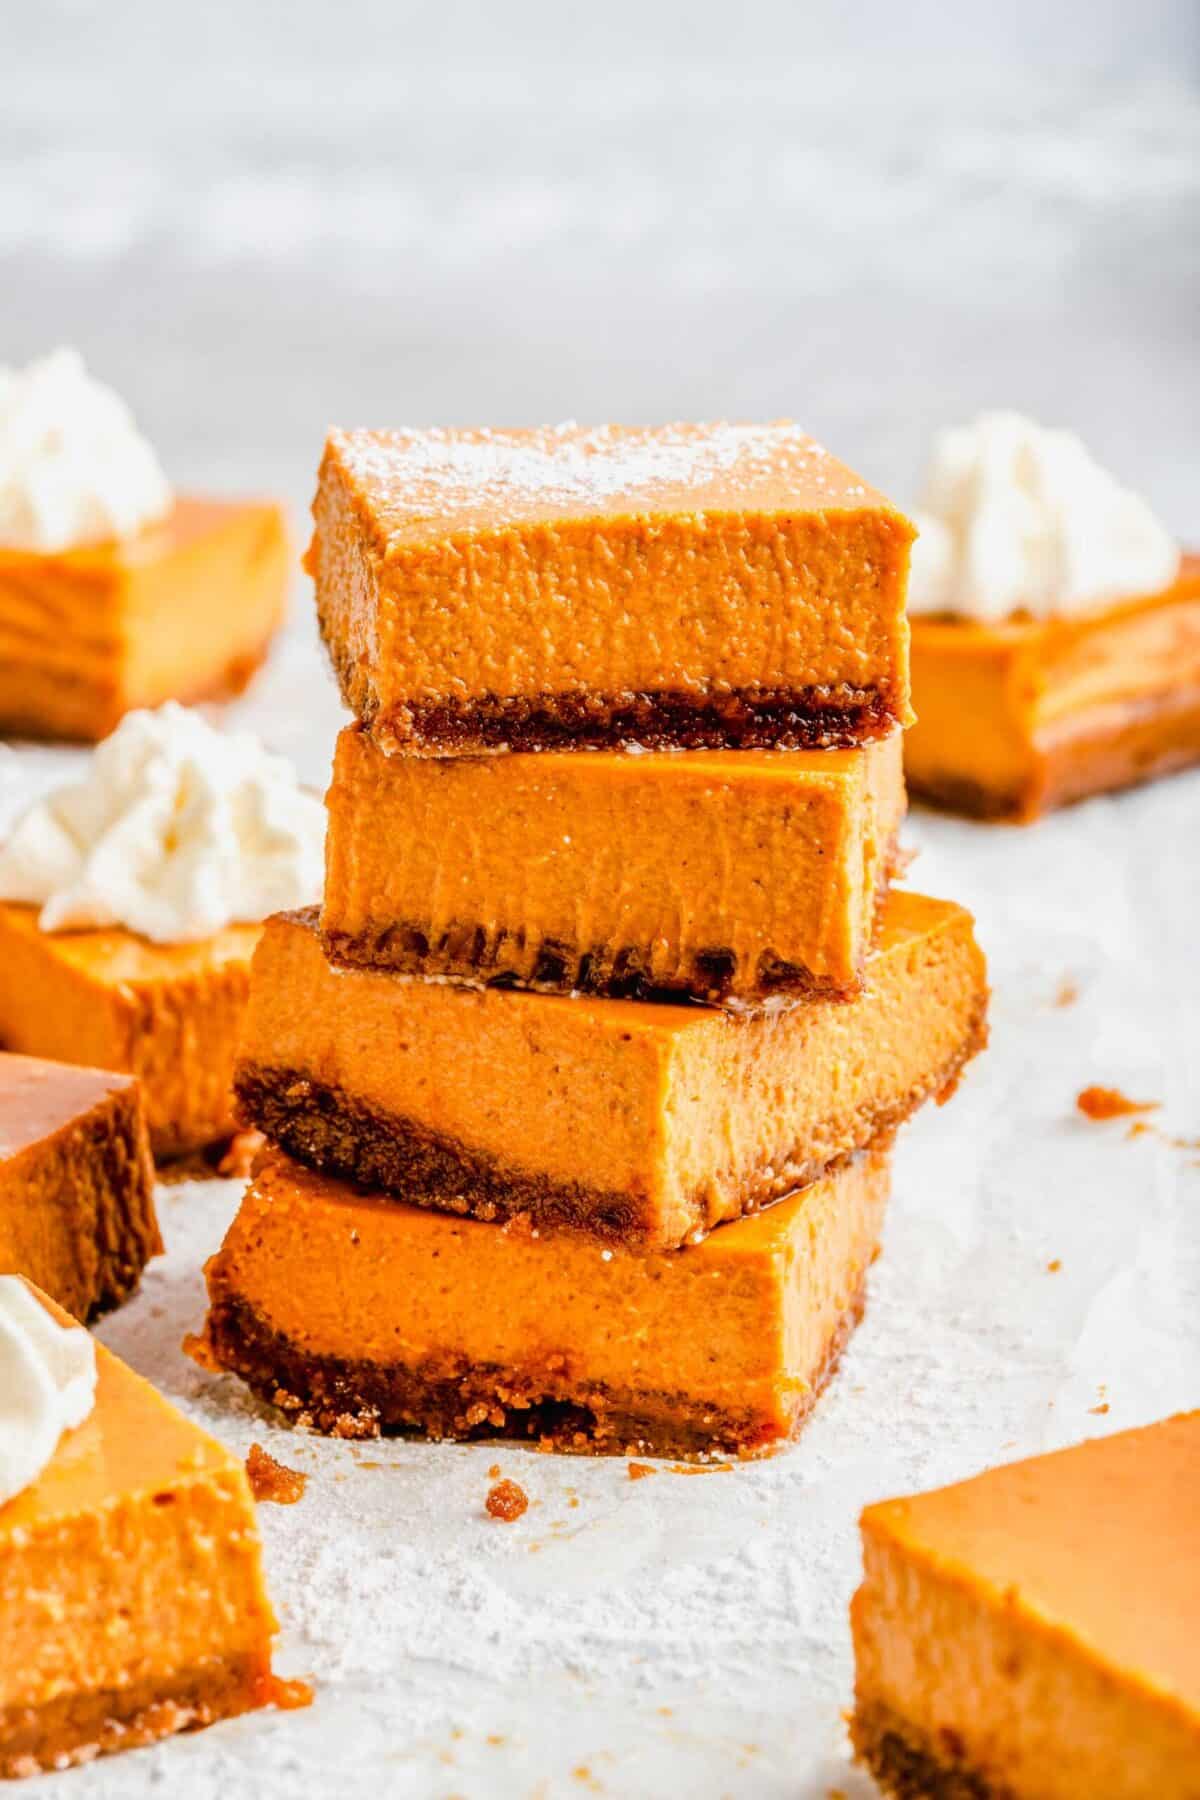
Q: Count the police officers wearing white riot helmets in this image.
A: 0